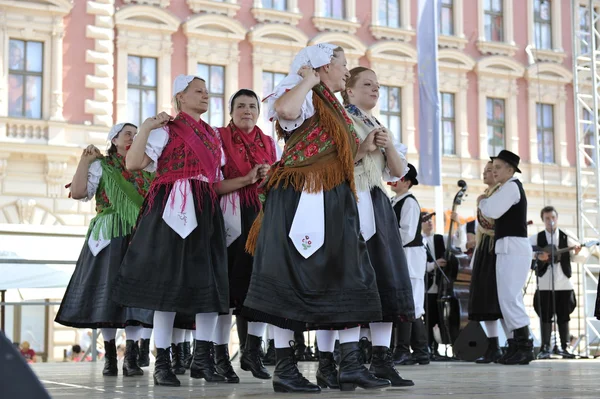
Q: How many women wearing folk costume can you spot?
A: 6